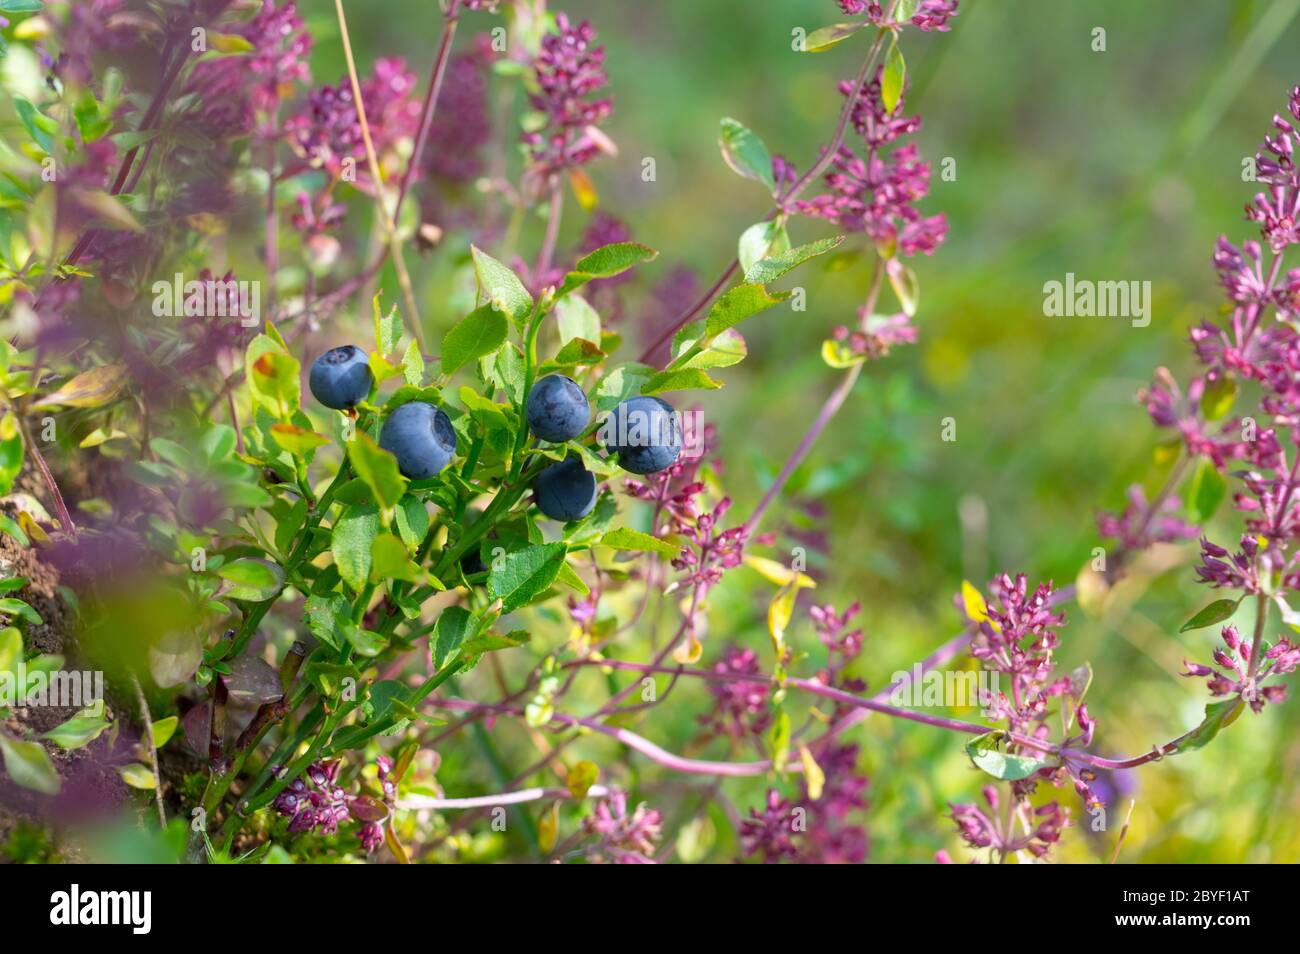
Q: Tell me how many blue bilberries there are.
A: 5